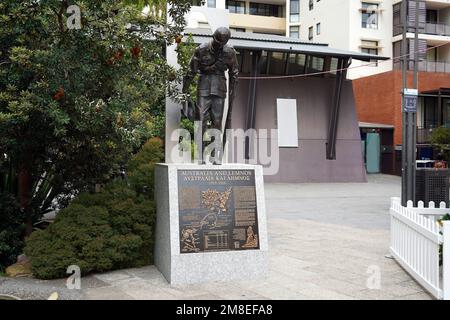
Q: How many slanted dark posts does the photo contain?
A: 2